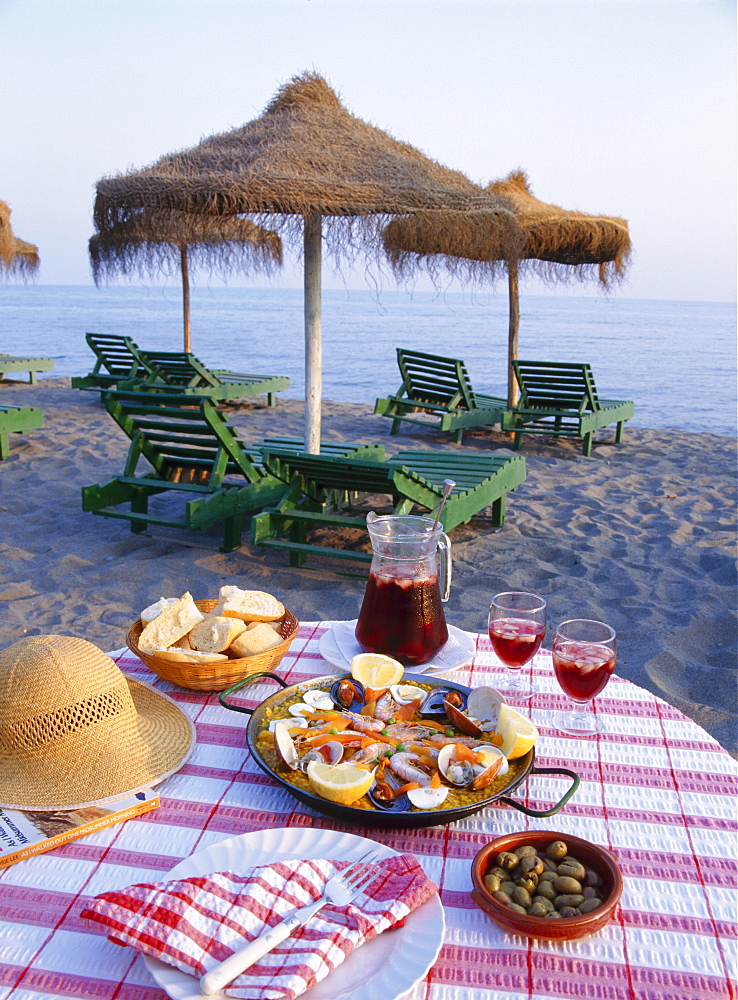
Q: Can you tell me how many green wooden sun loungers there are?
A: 8